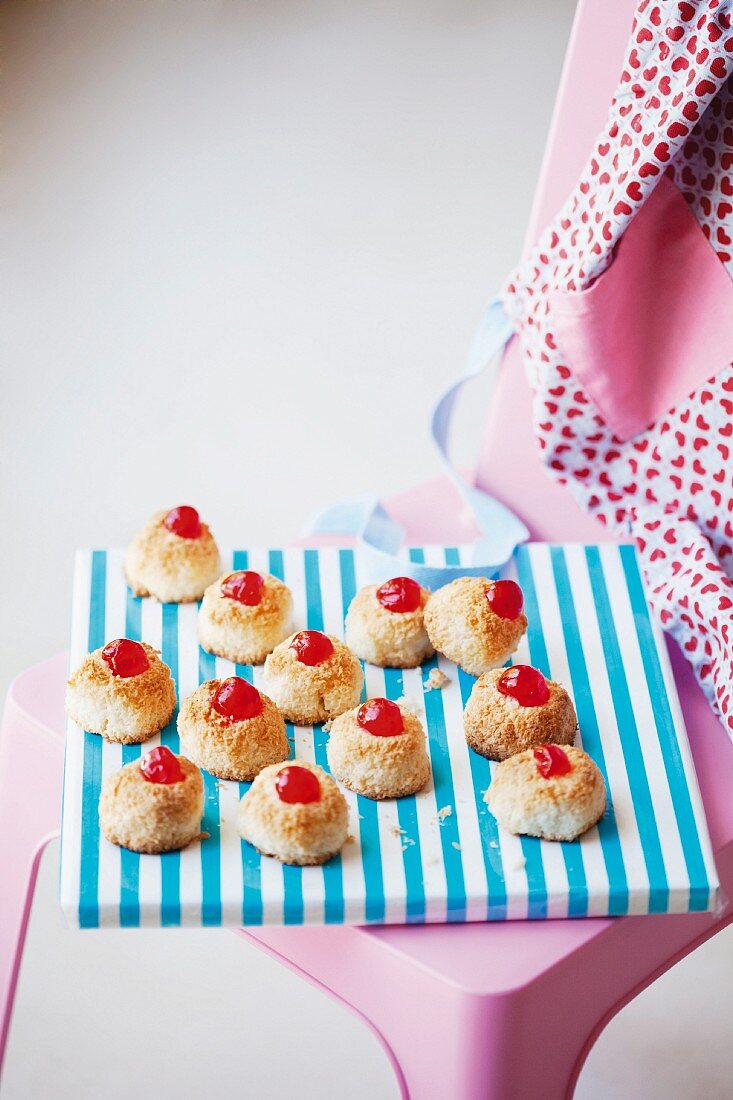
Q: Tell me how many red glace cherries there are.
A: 12